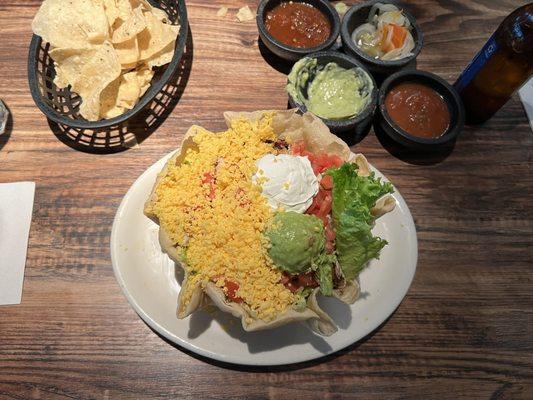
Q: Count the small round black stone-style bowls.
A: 4